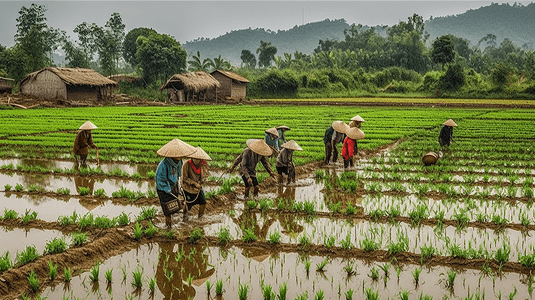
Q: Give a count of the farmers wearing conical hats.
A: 11